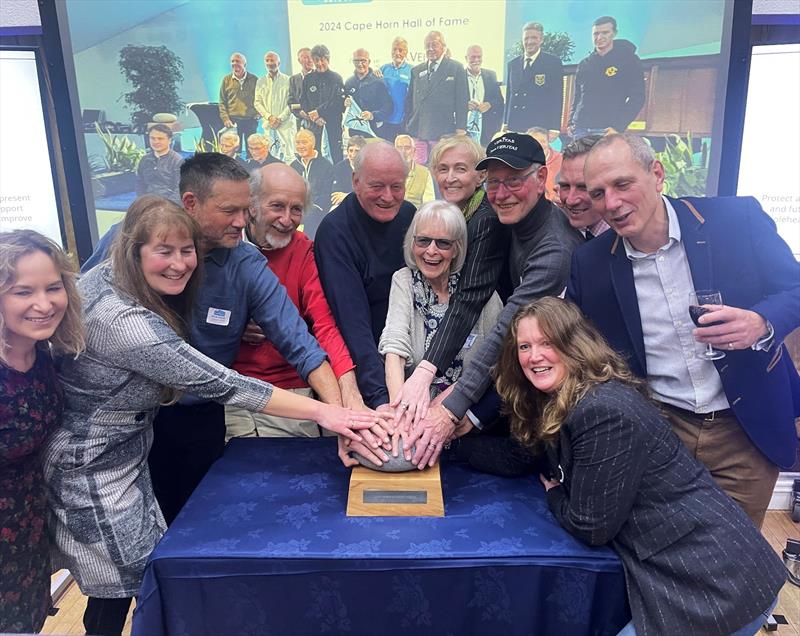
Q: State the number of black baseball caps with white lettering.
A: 1